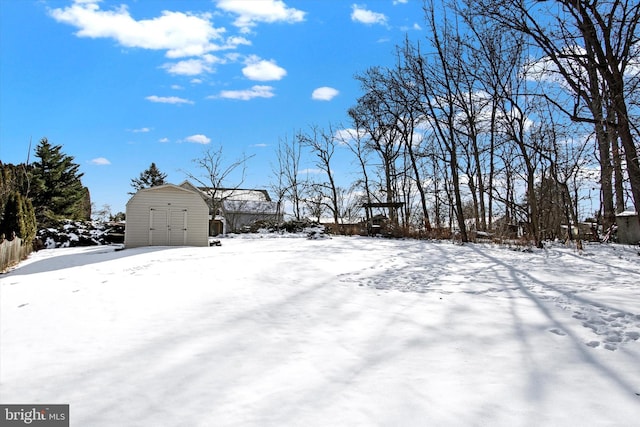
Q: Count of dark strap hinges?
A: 4